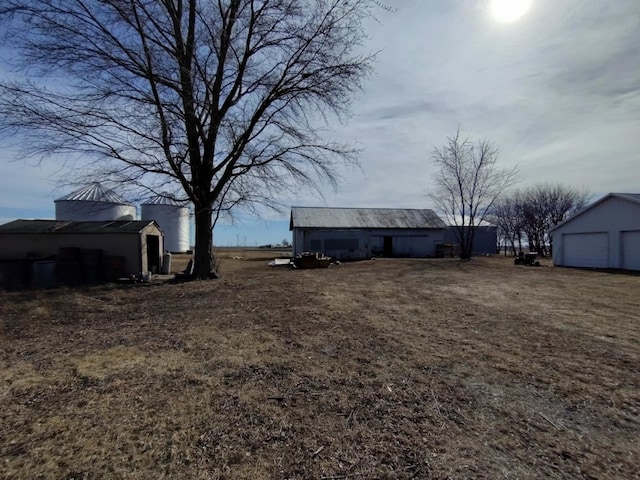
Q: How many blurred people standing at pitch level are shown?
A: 0